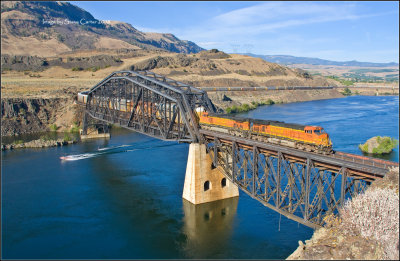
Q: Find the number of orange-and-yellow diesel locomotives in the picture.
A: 2